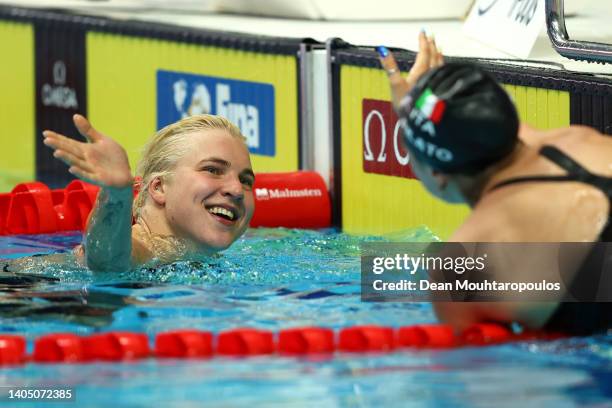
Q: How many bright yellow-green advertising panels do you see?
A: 3